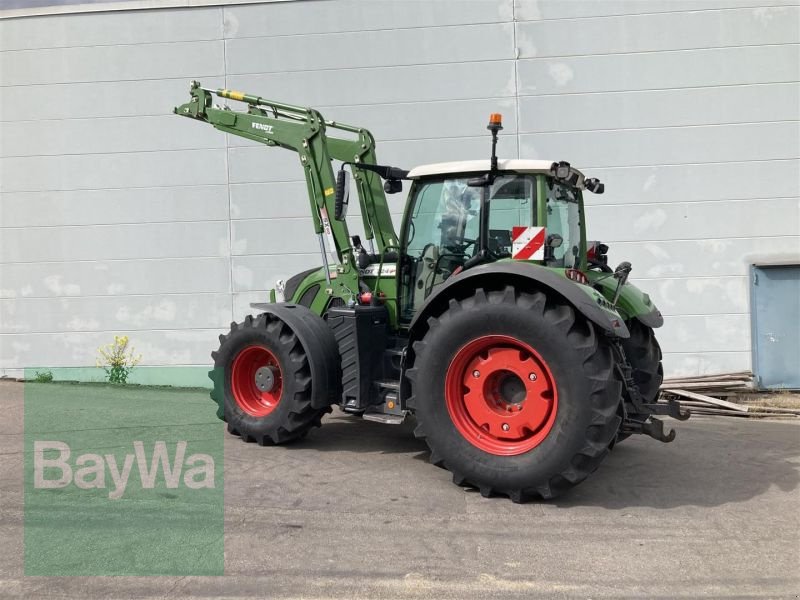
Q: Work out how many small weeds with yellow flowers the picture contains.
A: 1